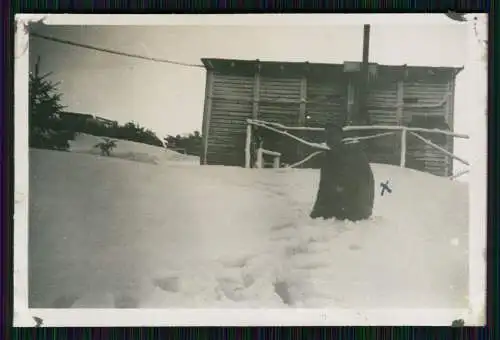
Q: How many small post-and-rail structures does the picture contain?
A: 1